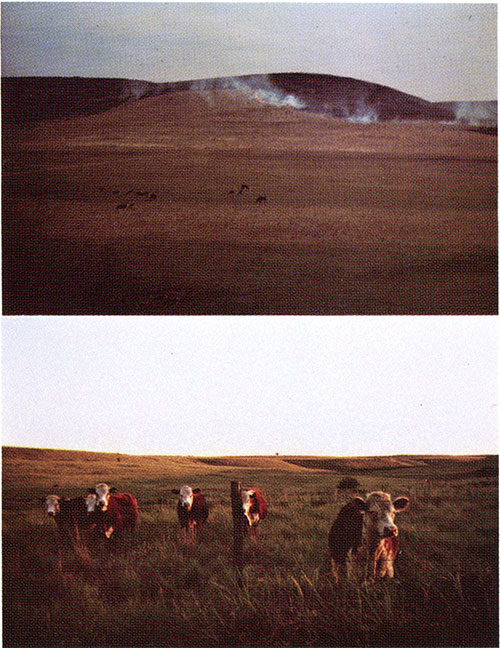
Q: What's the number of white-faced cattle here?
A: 6